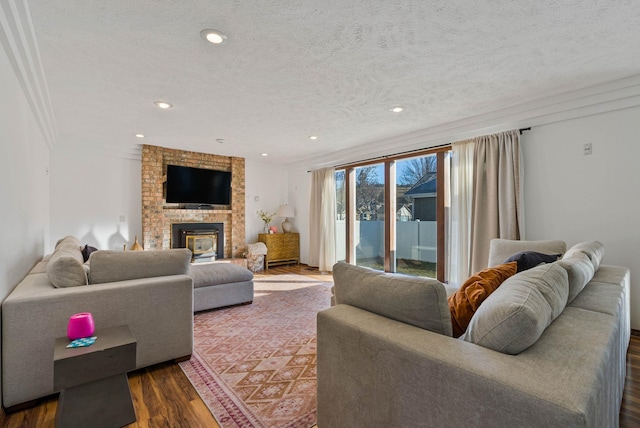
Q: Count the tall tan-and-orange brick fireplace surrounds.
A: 1